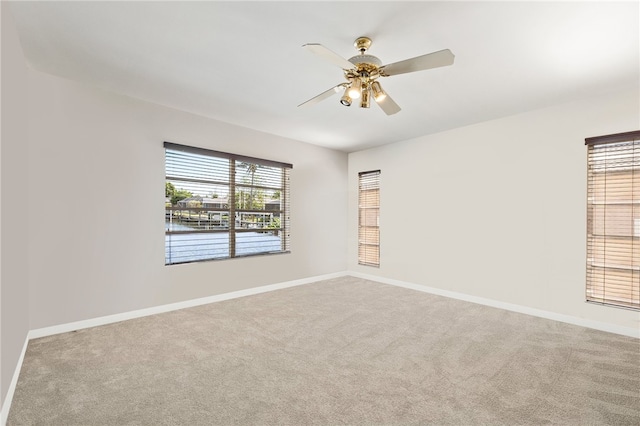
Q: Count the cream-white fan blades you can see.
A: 4